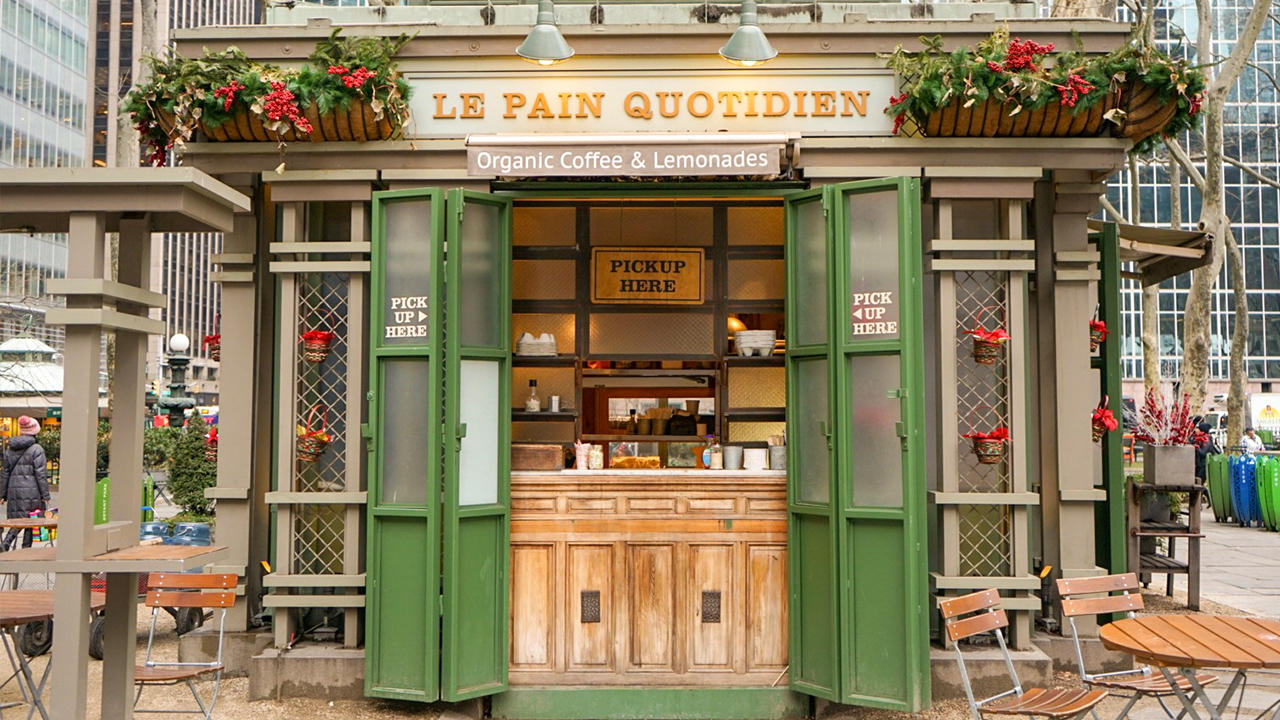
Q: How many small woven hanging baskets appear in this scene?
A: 8